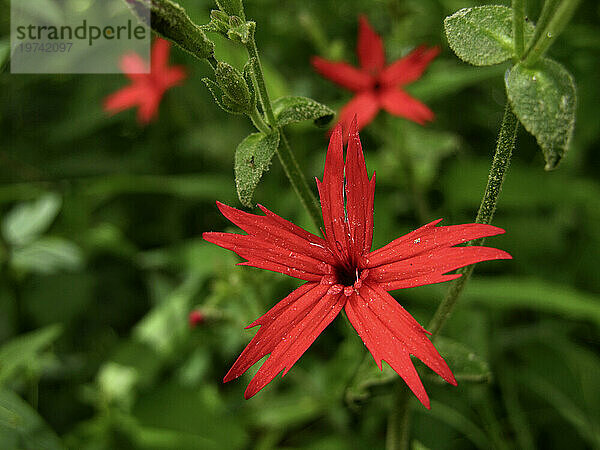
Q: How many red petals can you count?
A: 15